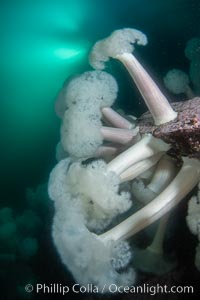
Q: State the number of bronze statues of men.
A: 0